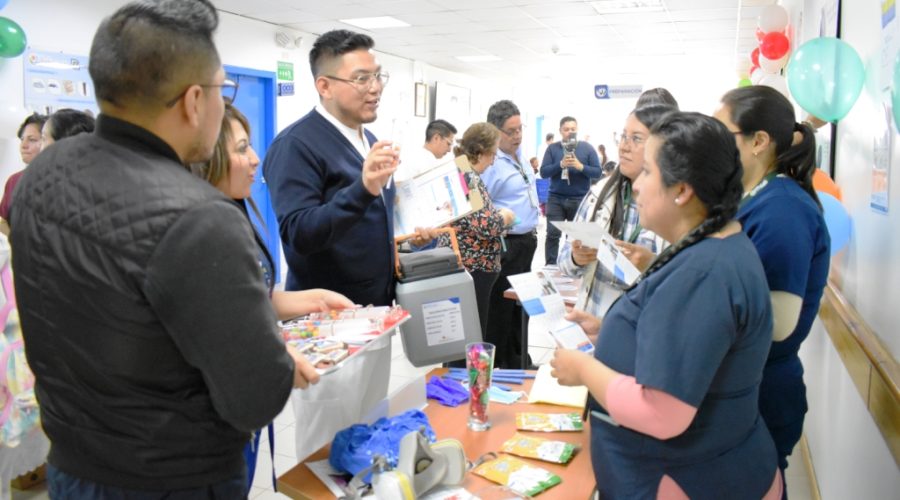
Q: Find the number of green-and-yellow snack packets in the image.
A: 3